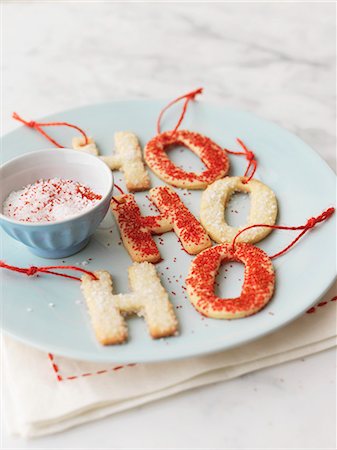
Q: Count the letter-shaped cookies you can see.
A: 6